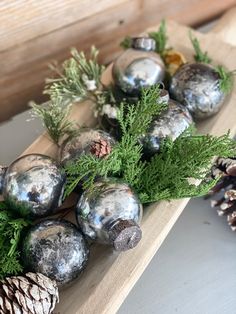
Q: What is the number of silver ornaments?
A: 7